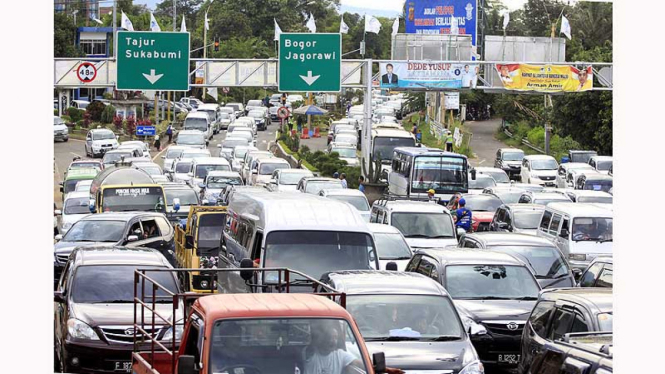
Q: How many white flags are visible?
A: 12